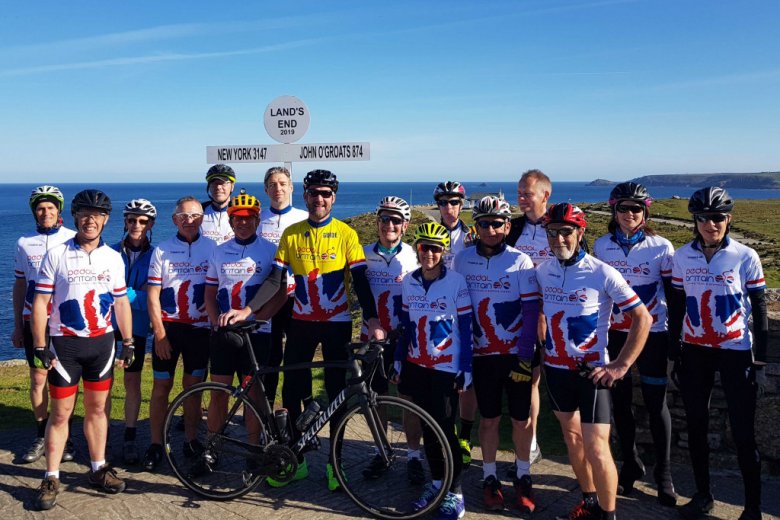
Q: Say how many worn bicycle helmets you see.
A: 13